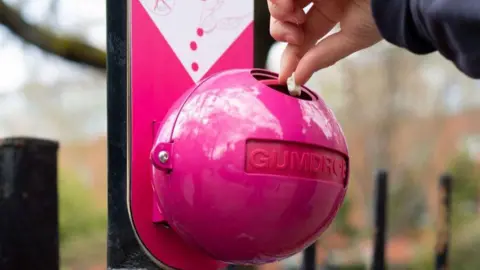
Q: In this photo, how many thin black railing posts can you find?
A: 3